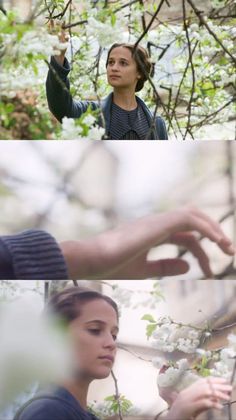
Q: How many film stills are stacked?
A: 3